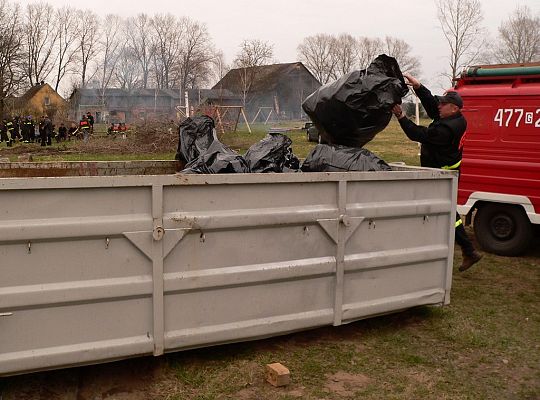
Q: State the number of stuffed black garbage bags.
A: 5